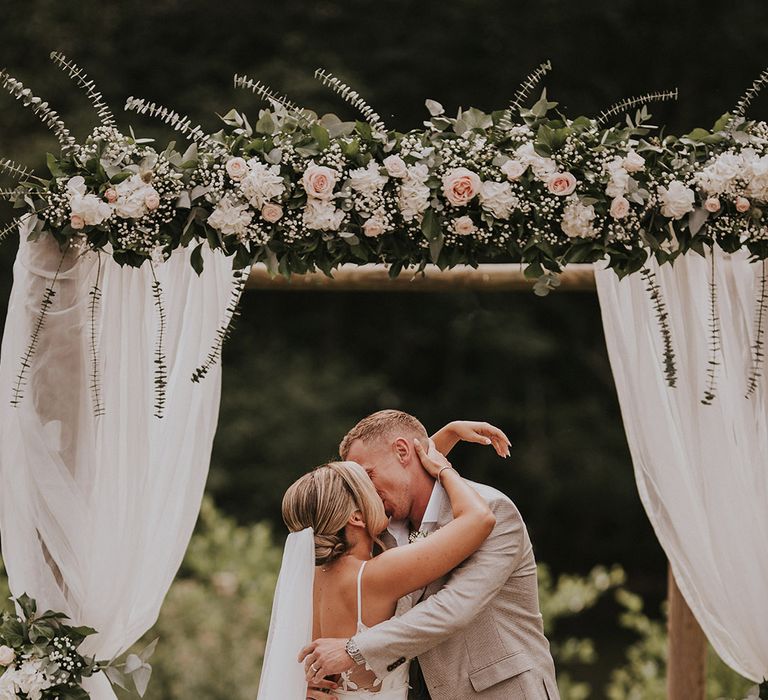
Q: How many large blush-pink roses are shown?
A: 3